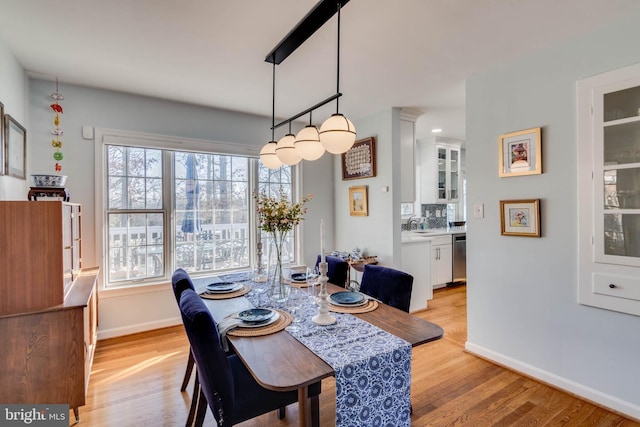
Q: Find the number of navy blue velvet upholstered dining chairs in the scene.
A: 4